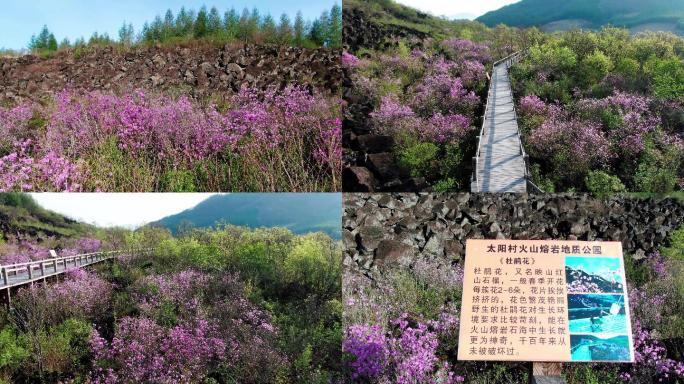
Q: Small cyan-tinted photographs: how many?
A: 3